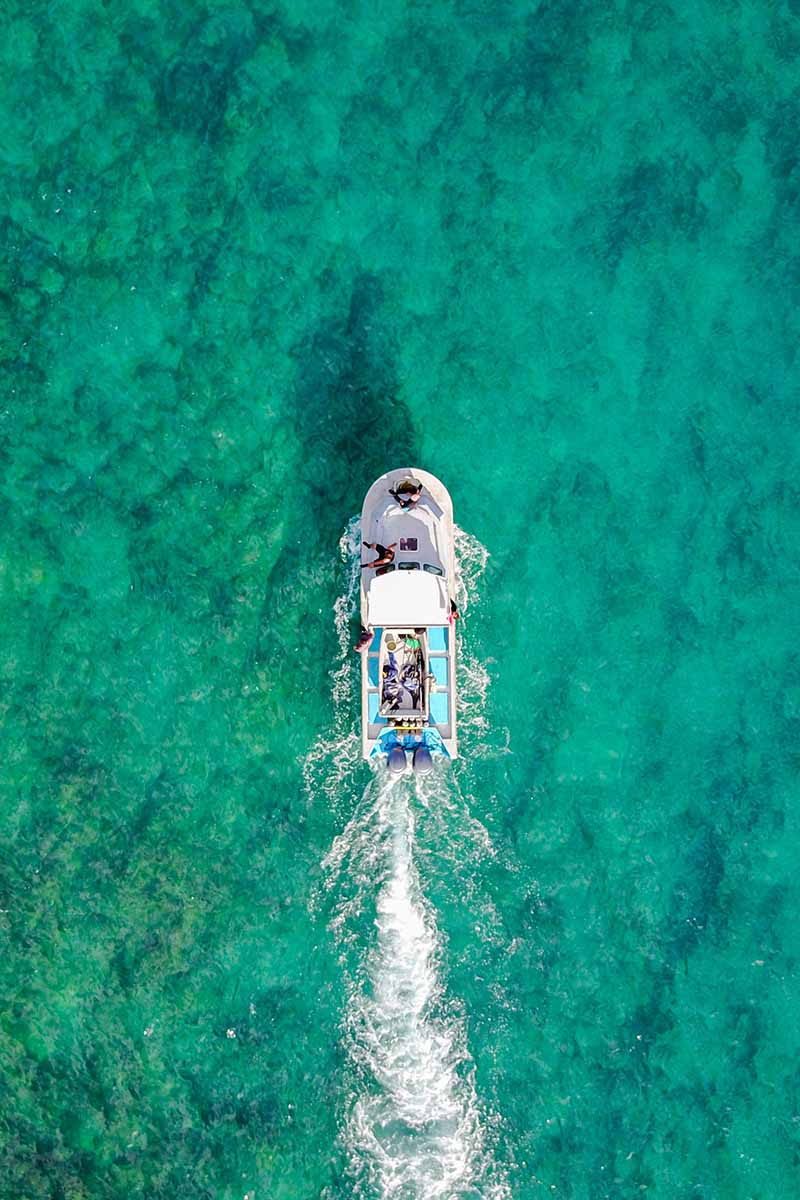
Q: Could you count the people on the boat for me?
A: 4